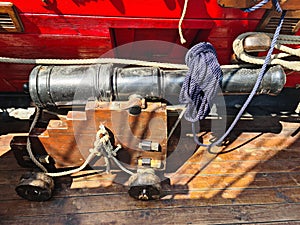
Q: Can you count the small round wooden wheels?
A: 2